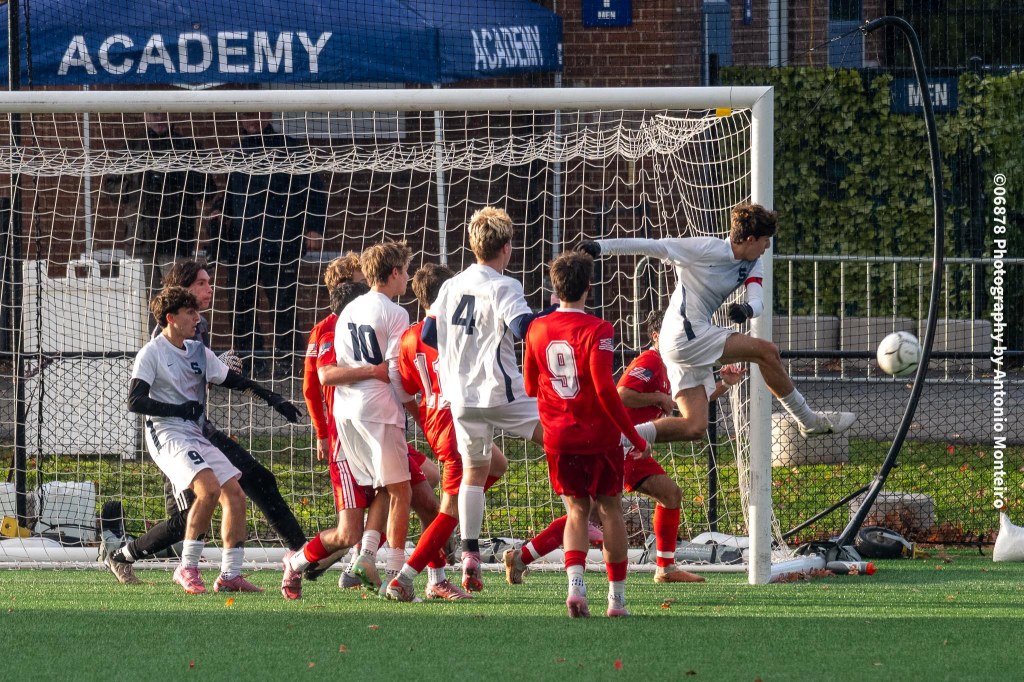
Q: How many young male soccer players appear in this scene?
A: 10